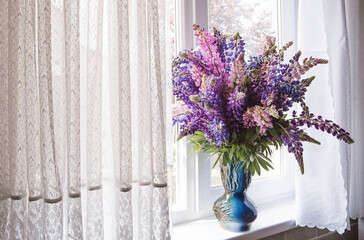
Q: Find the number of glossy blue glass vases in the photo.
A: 1